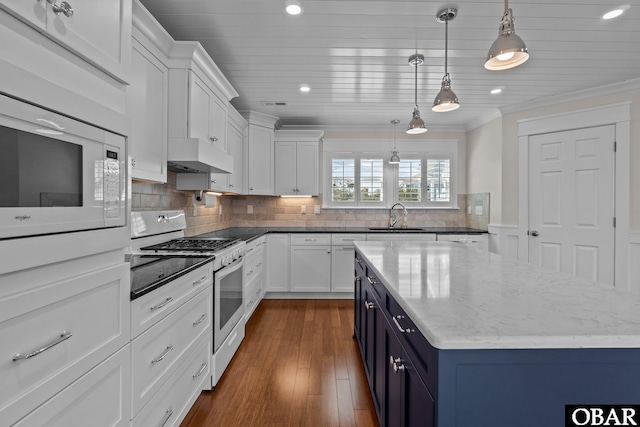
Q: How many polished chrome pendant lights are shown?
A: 4